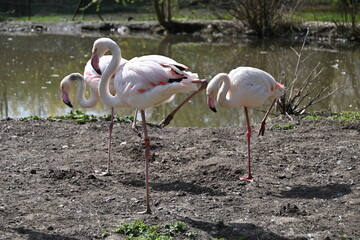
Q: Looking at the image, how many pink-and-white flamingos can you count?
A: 3